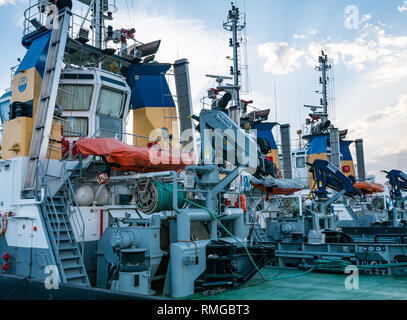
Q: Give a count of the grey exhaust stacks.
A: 4